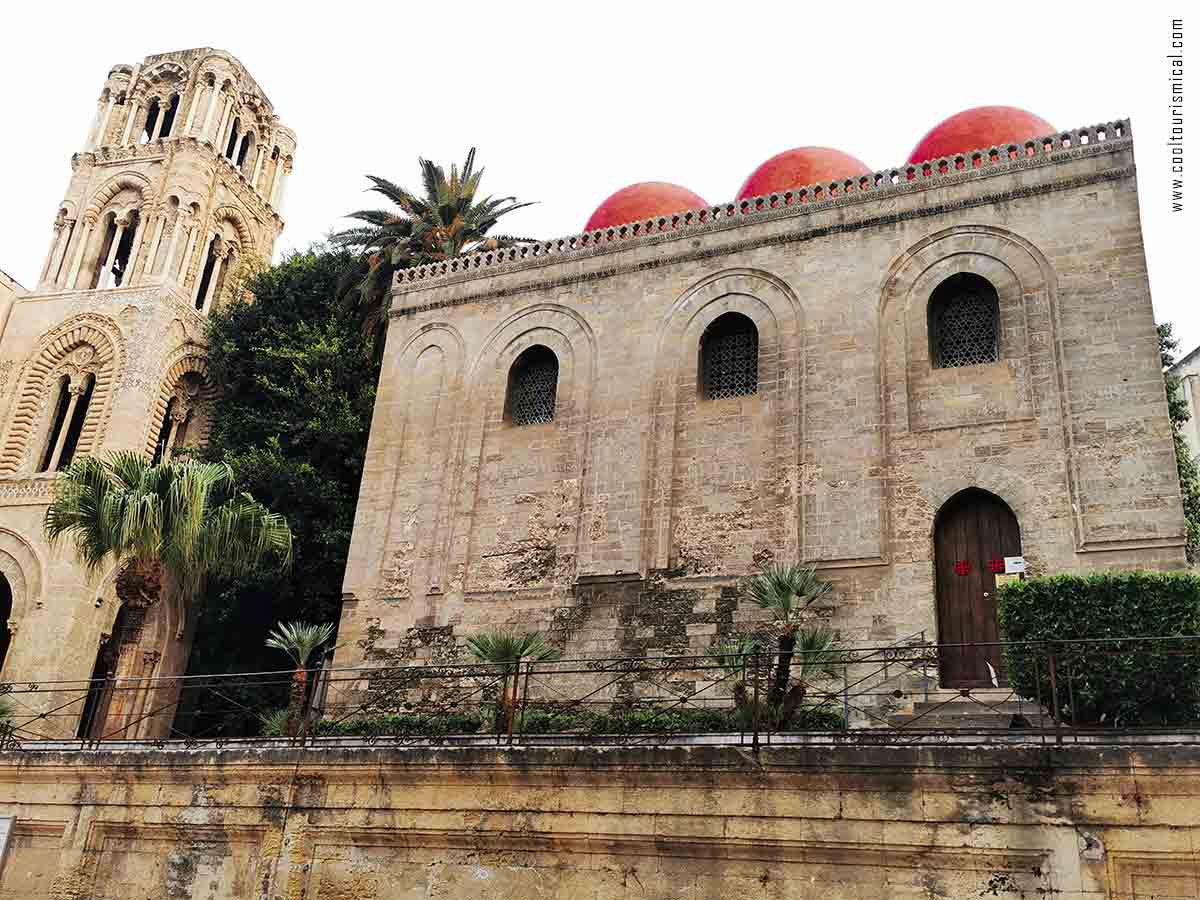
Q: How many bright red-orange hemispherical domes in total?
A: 3